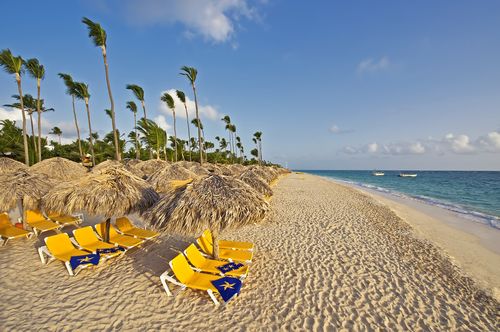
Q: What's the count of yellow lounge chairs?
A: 11